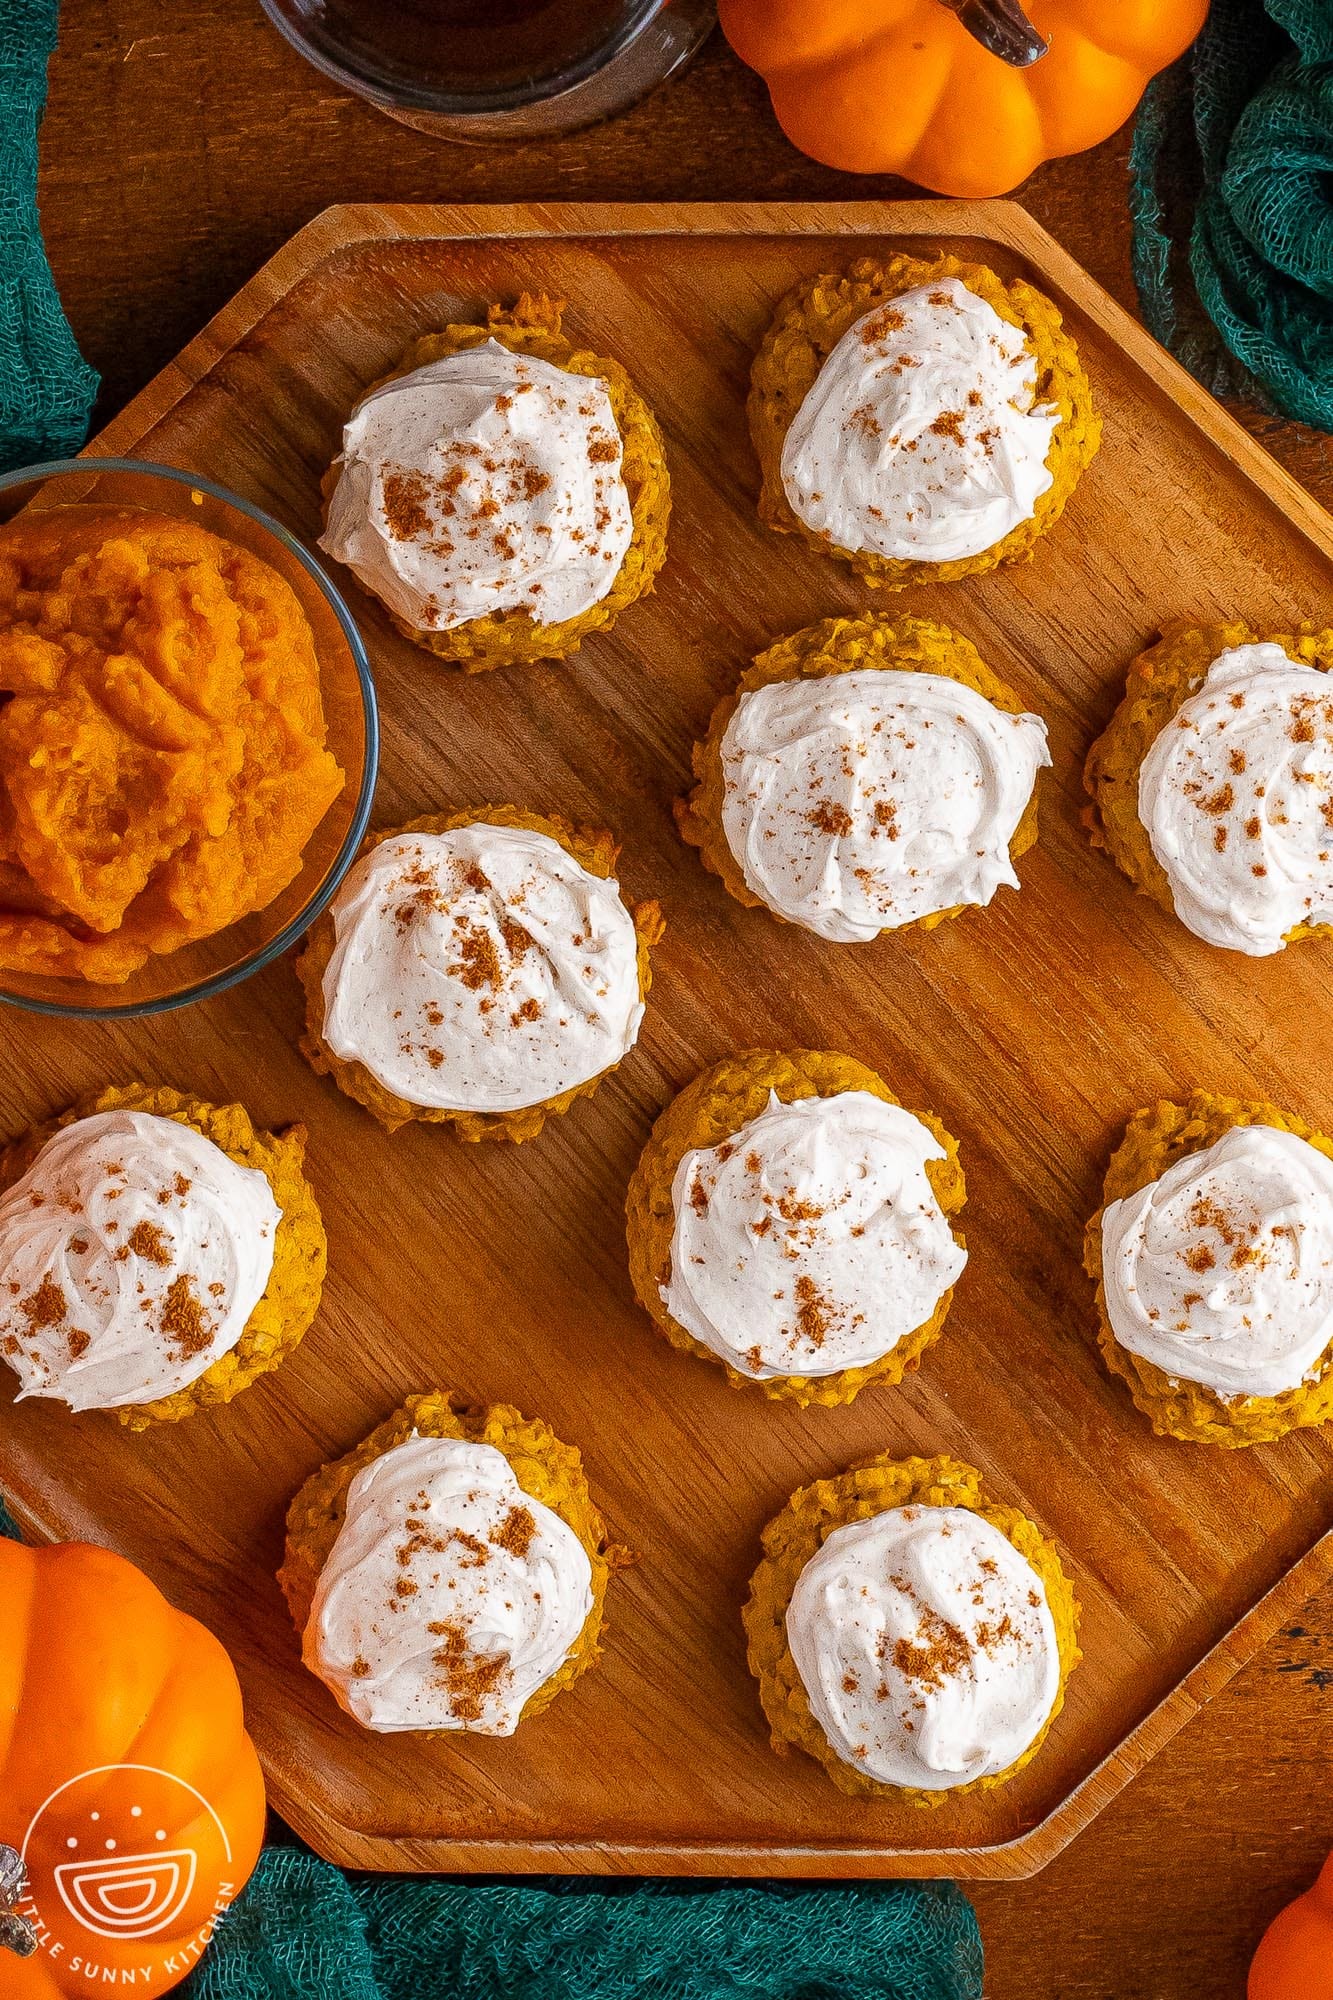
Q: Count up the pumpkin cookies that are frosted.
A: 10